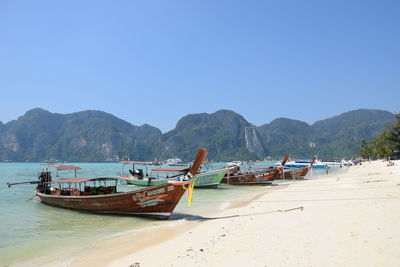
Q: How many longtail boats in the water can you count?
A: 4